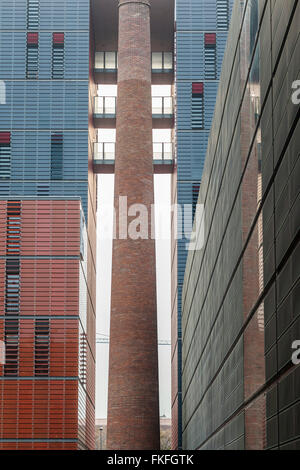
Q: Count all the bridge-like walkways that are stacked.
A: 3